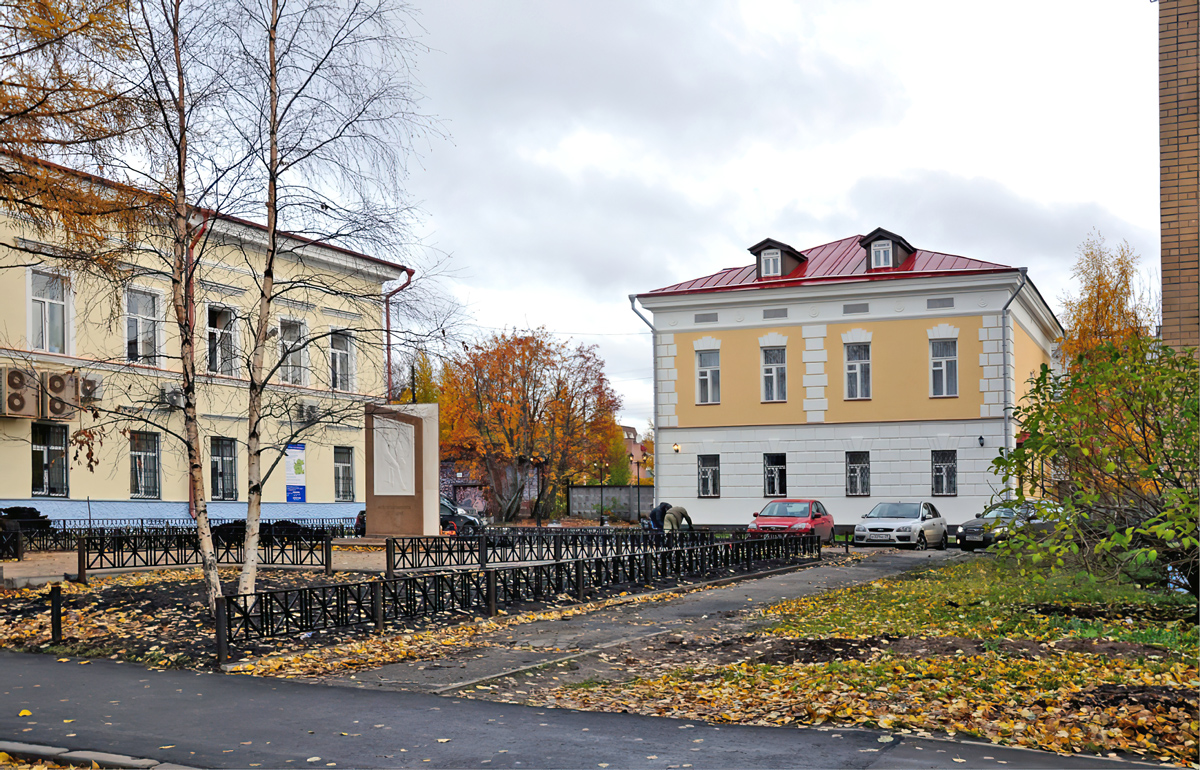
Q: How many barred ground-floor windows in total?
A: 8